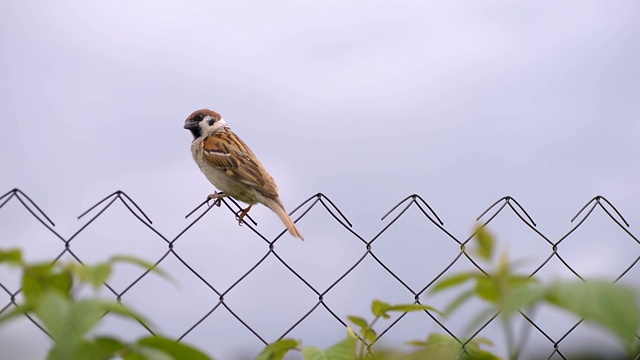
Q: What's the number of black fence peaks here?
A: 7